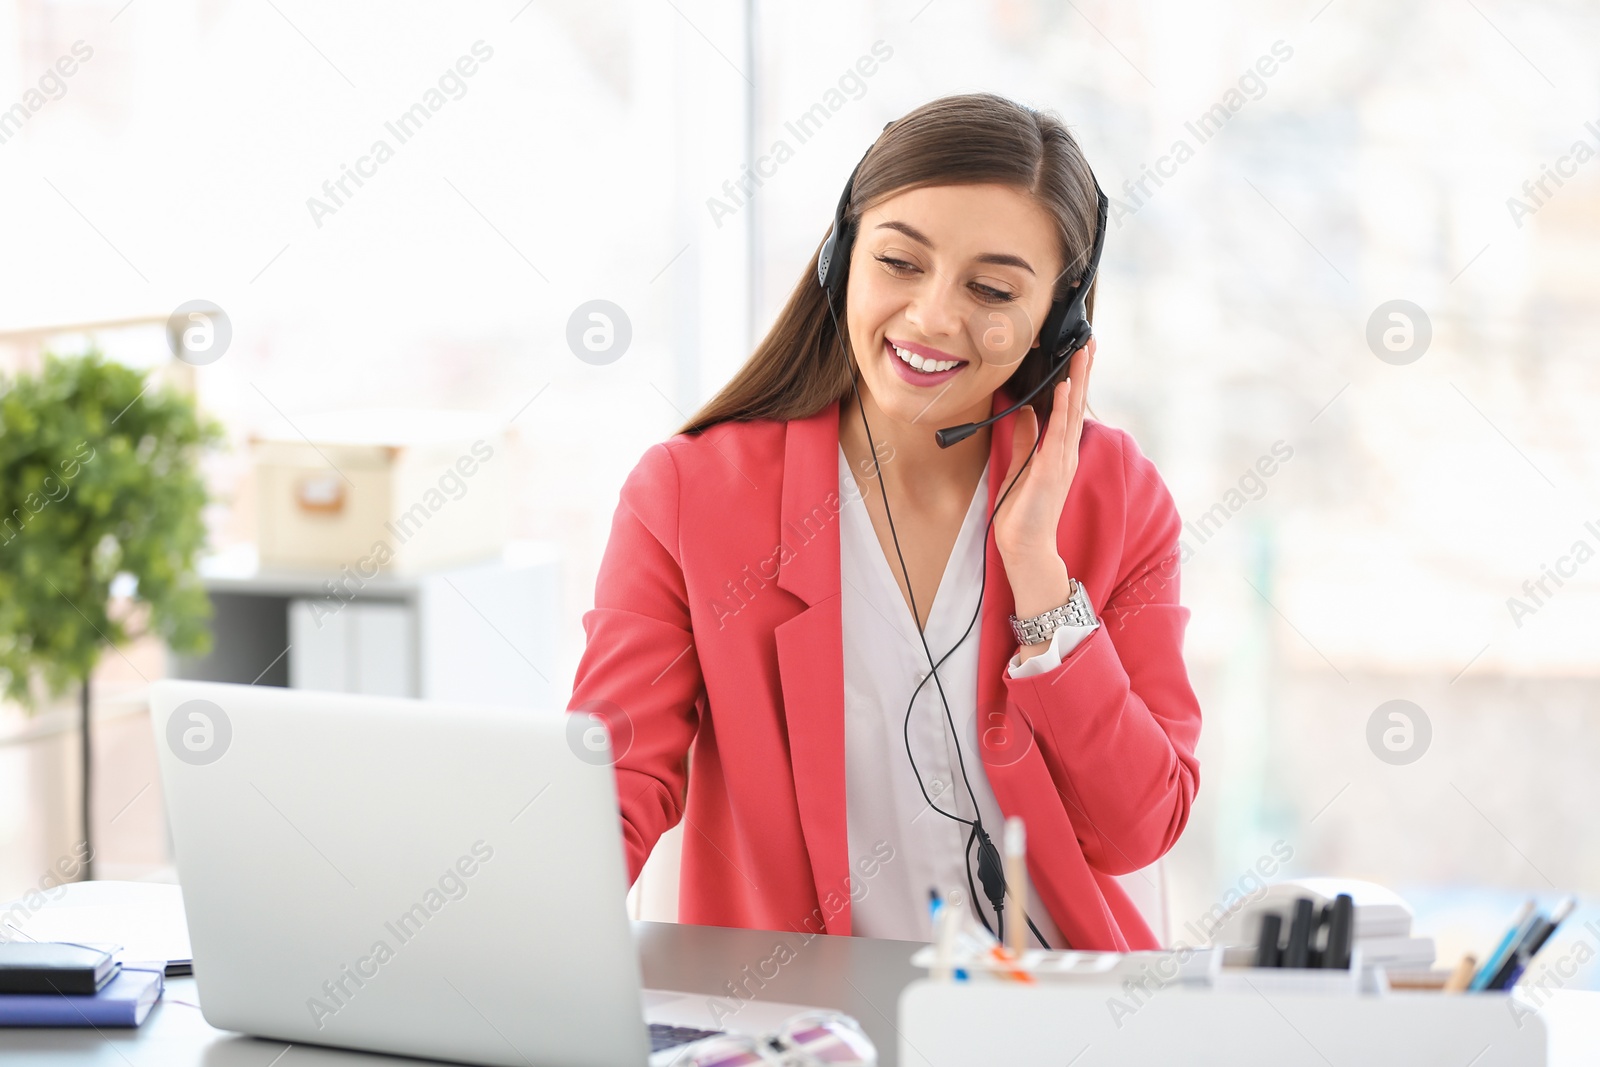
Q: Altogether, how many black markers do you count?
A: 3